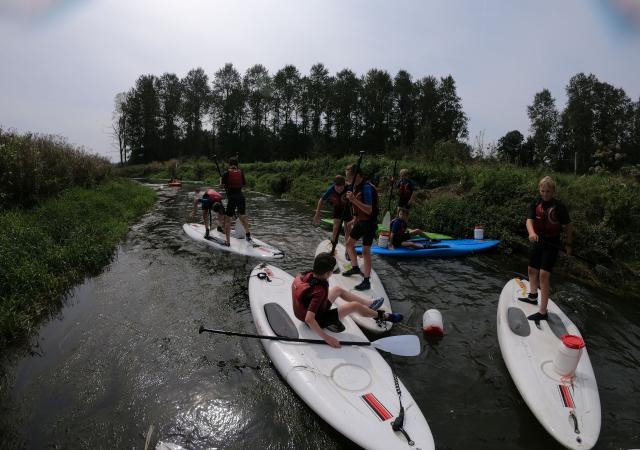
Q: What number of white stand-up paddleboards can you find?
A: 4